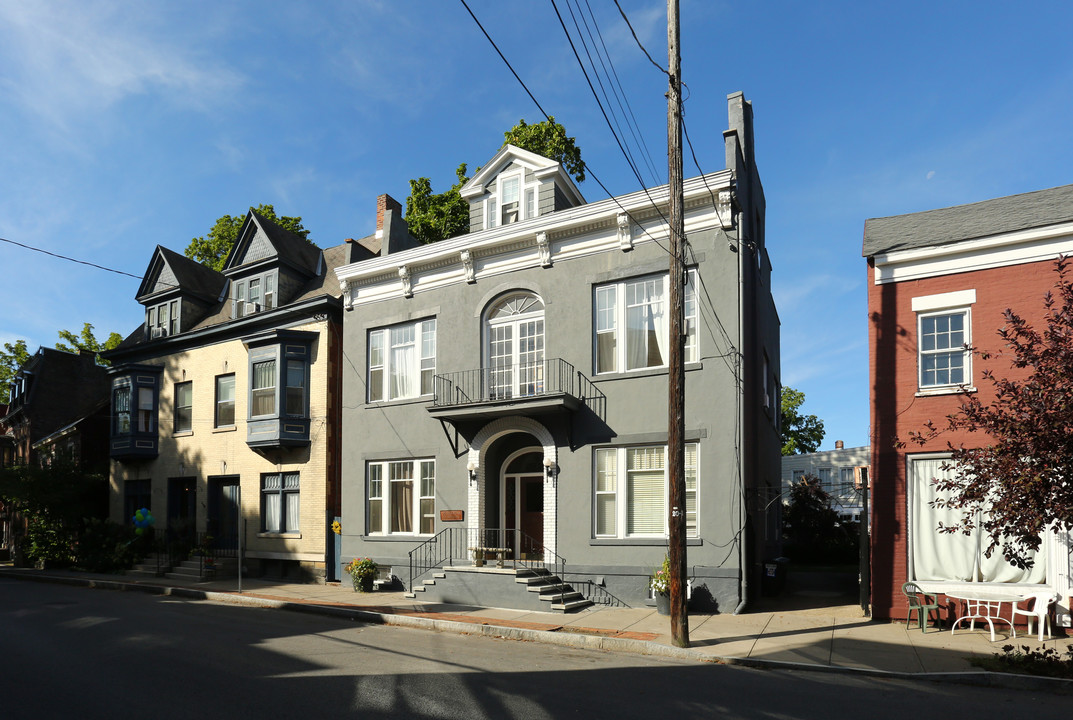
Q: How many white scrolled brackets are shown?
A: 6